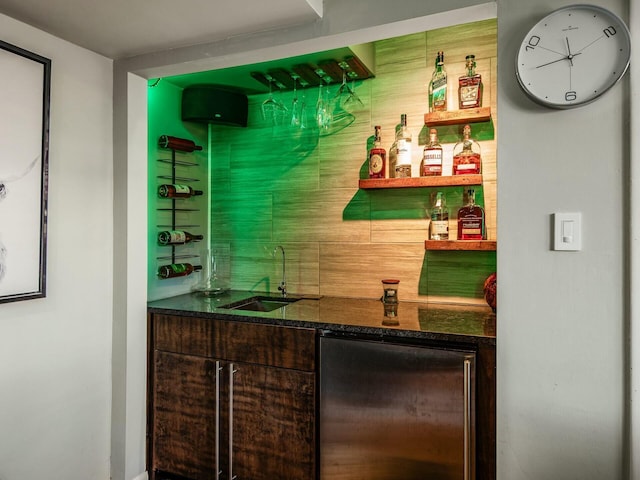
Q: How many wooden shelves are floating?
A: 3